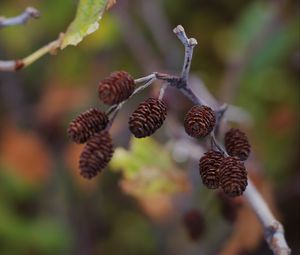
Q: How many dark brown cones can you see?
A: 8